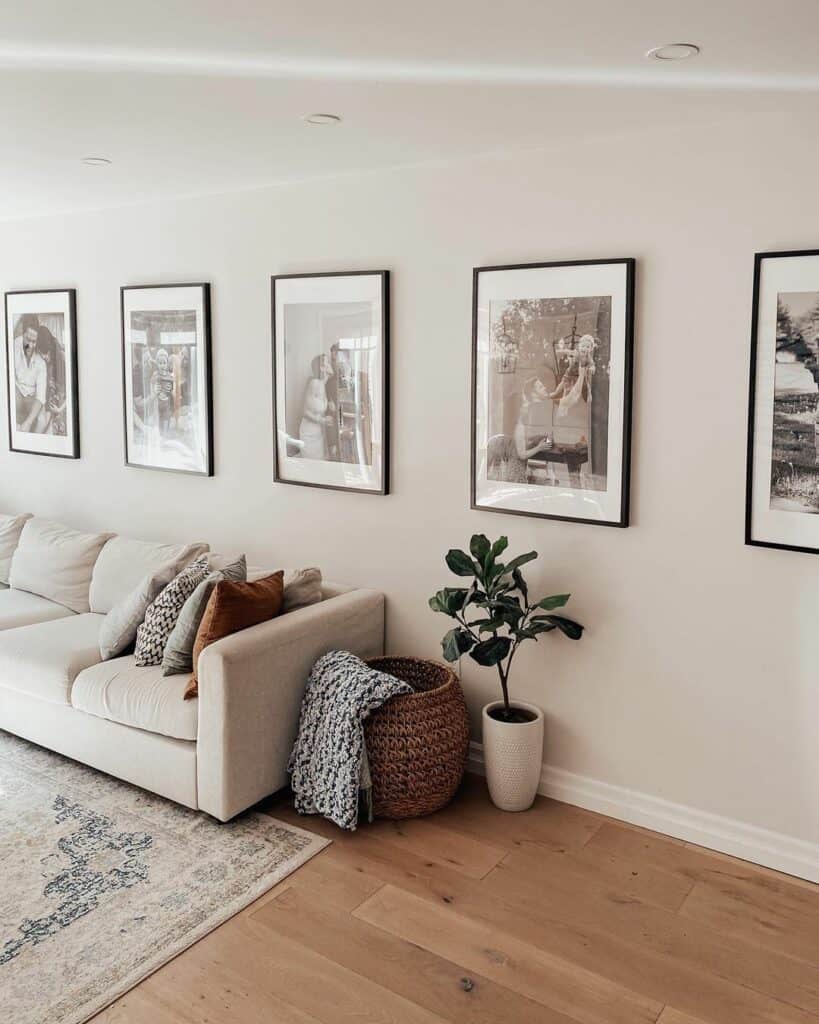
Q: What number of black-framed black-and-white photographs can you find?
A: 5